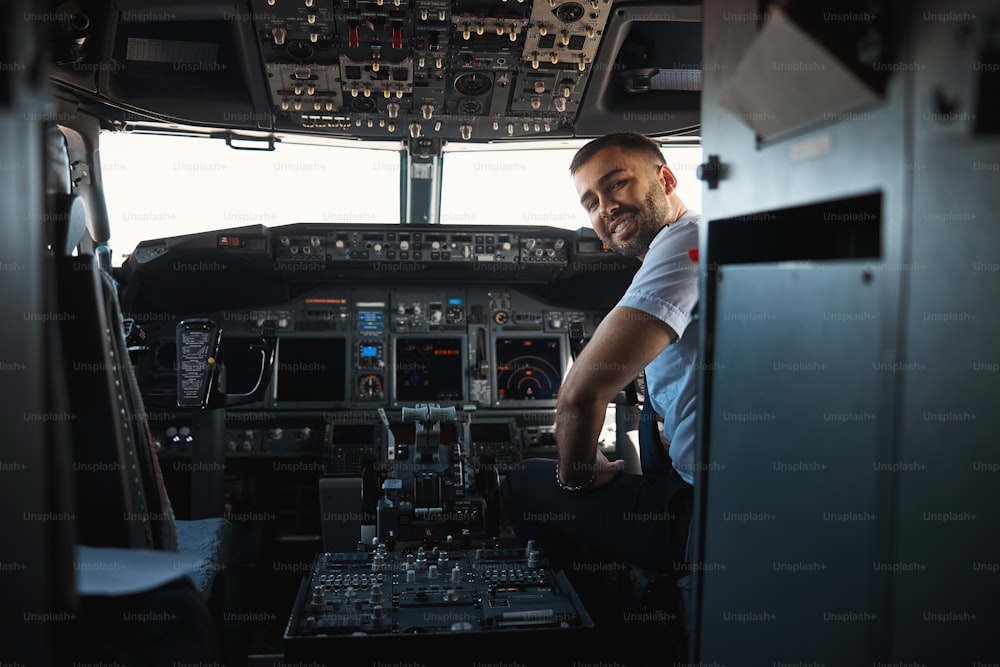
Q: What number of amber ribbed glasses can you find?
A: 0